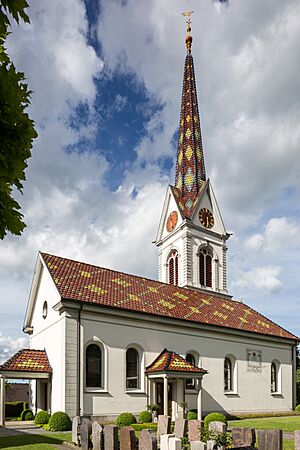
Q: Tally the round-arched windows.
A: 7